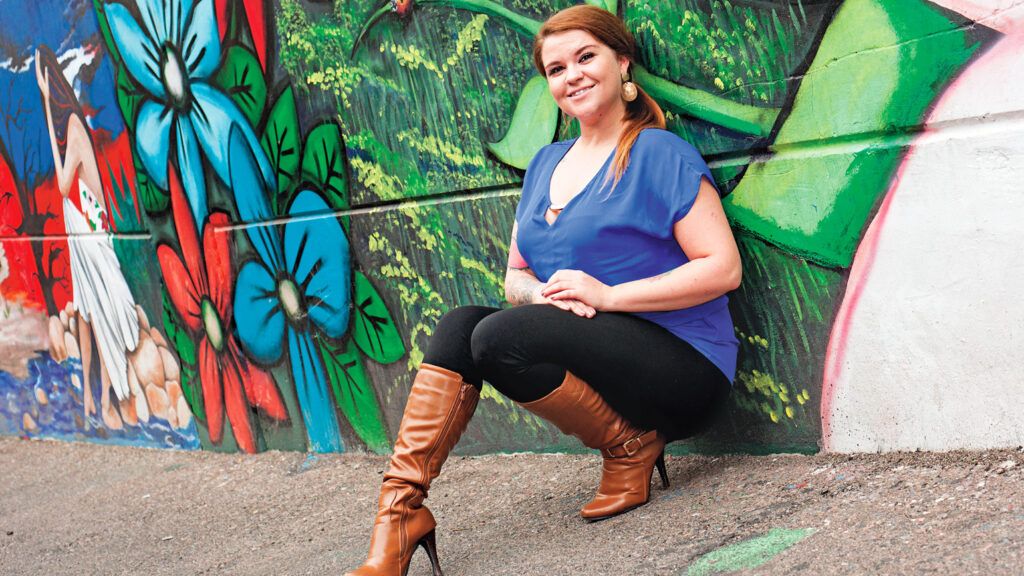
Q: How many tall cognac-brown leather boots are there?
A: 2